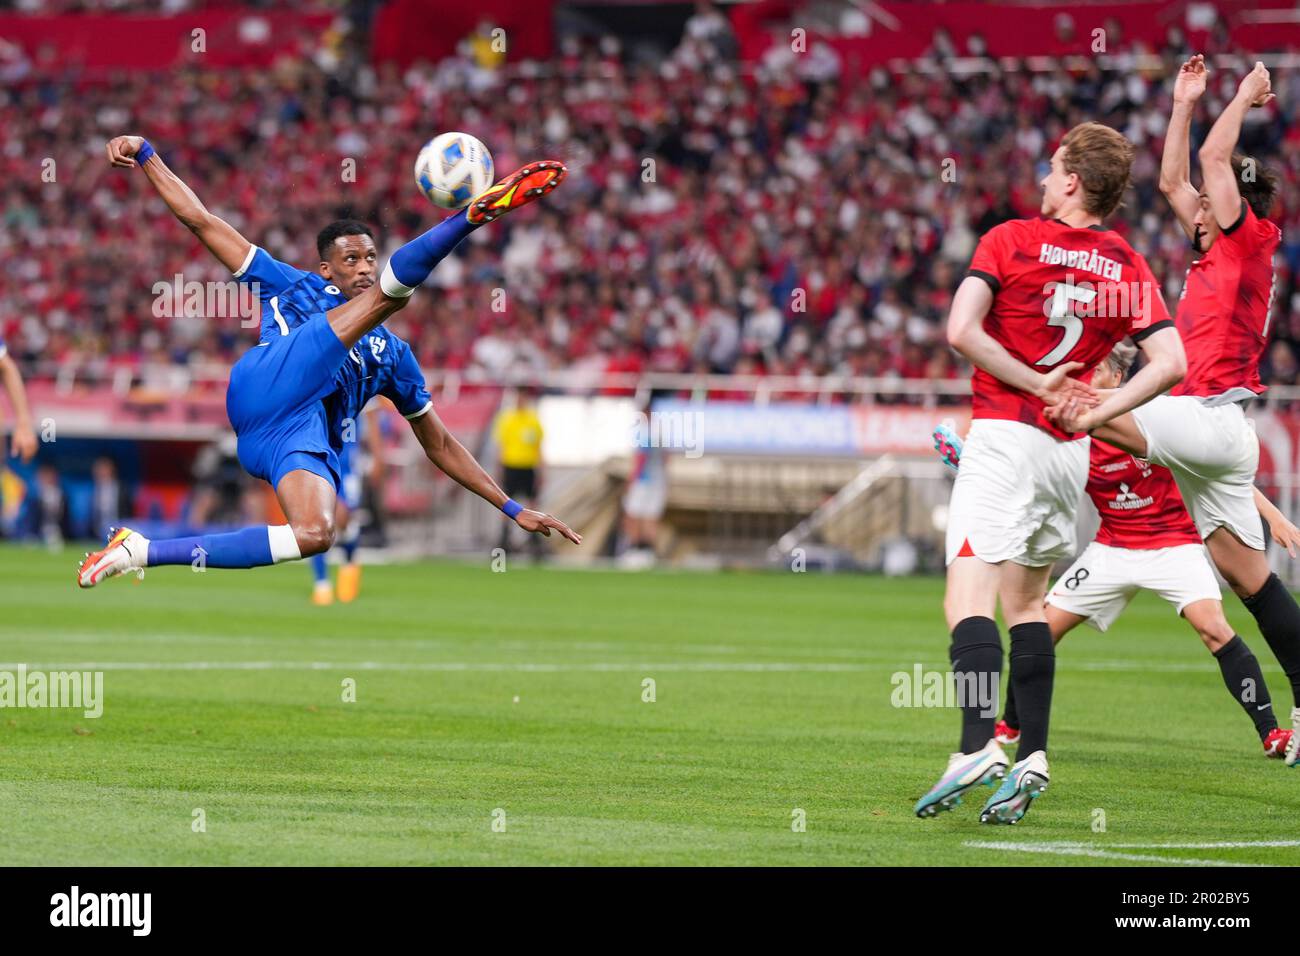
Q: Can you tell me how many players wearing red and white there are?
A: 3